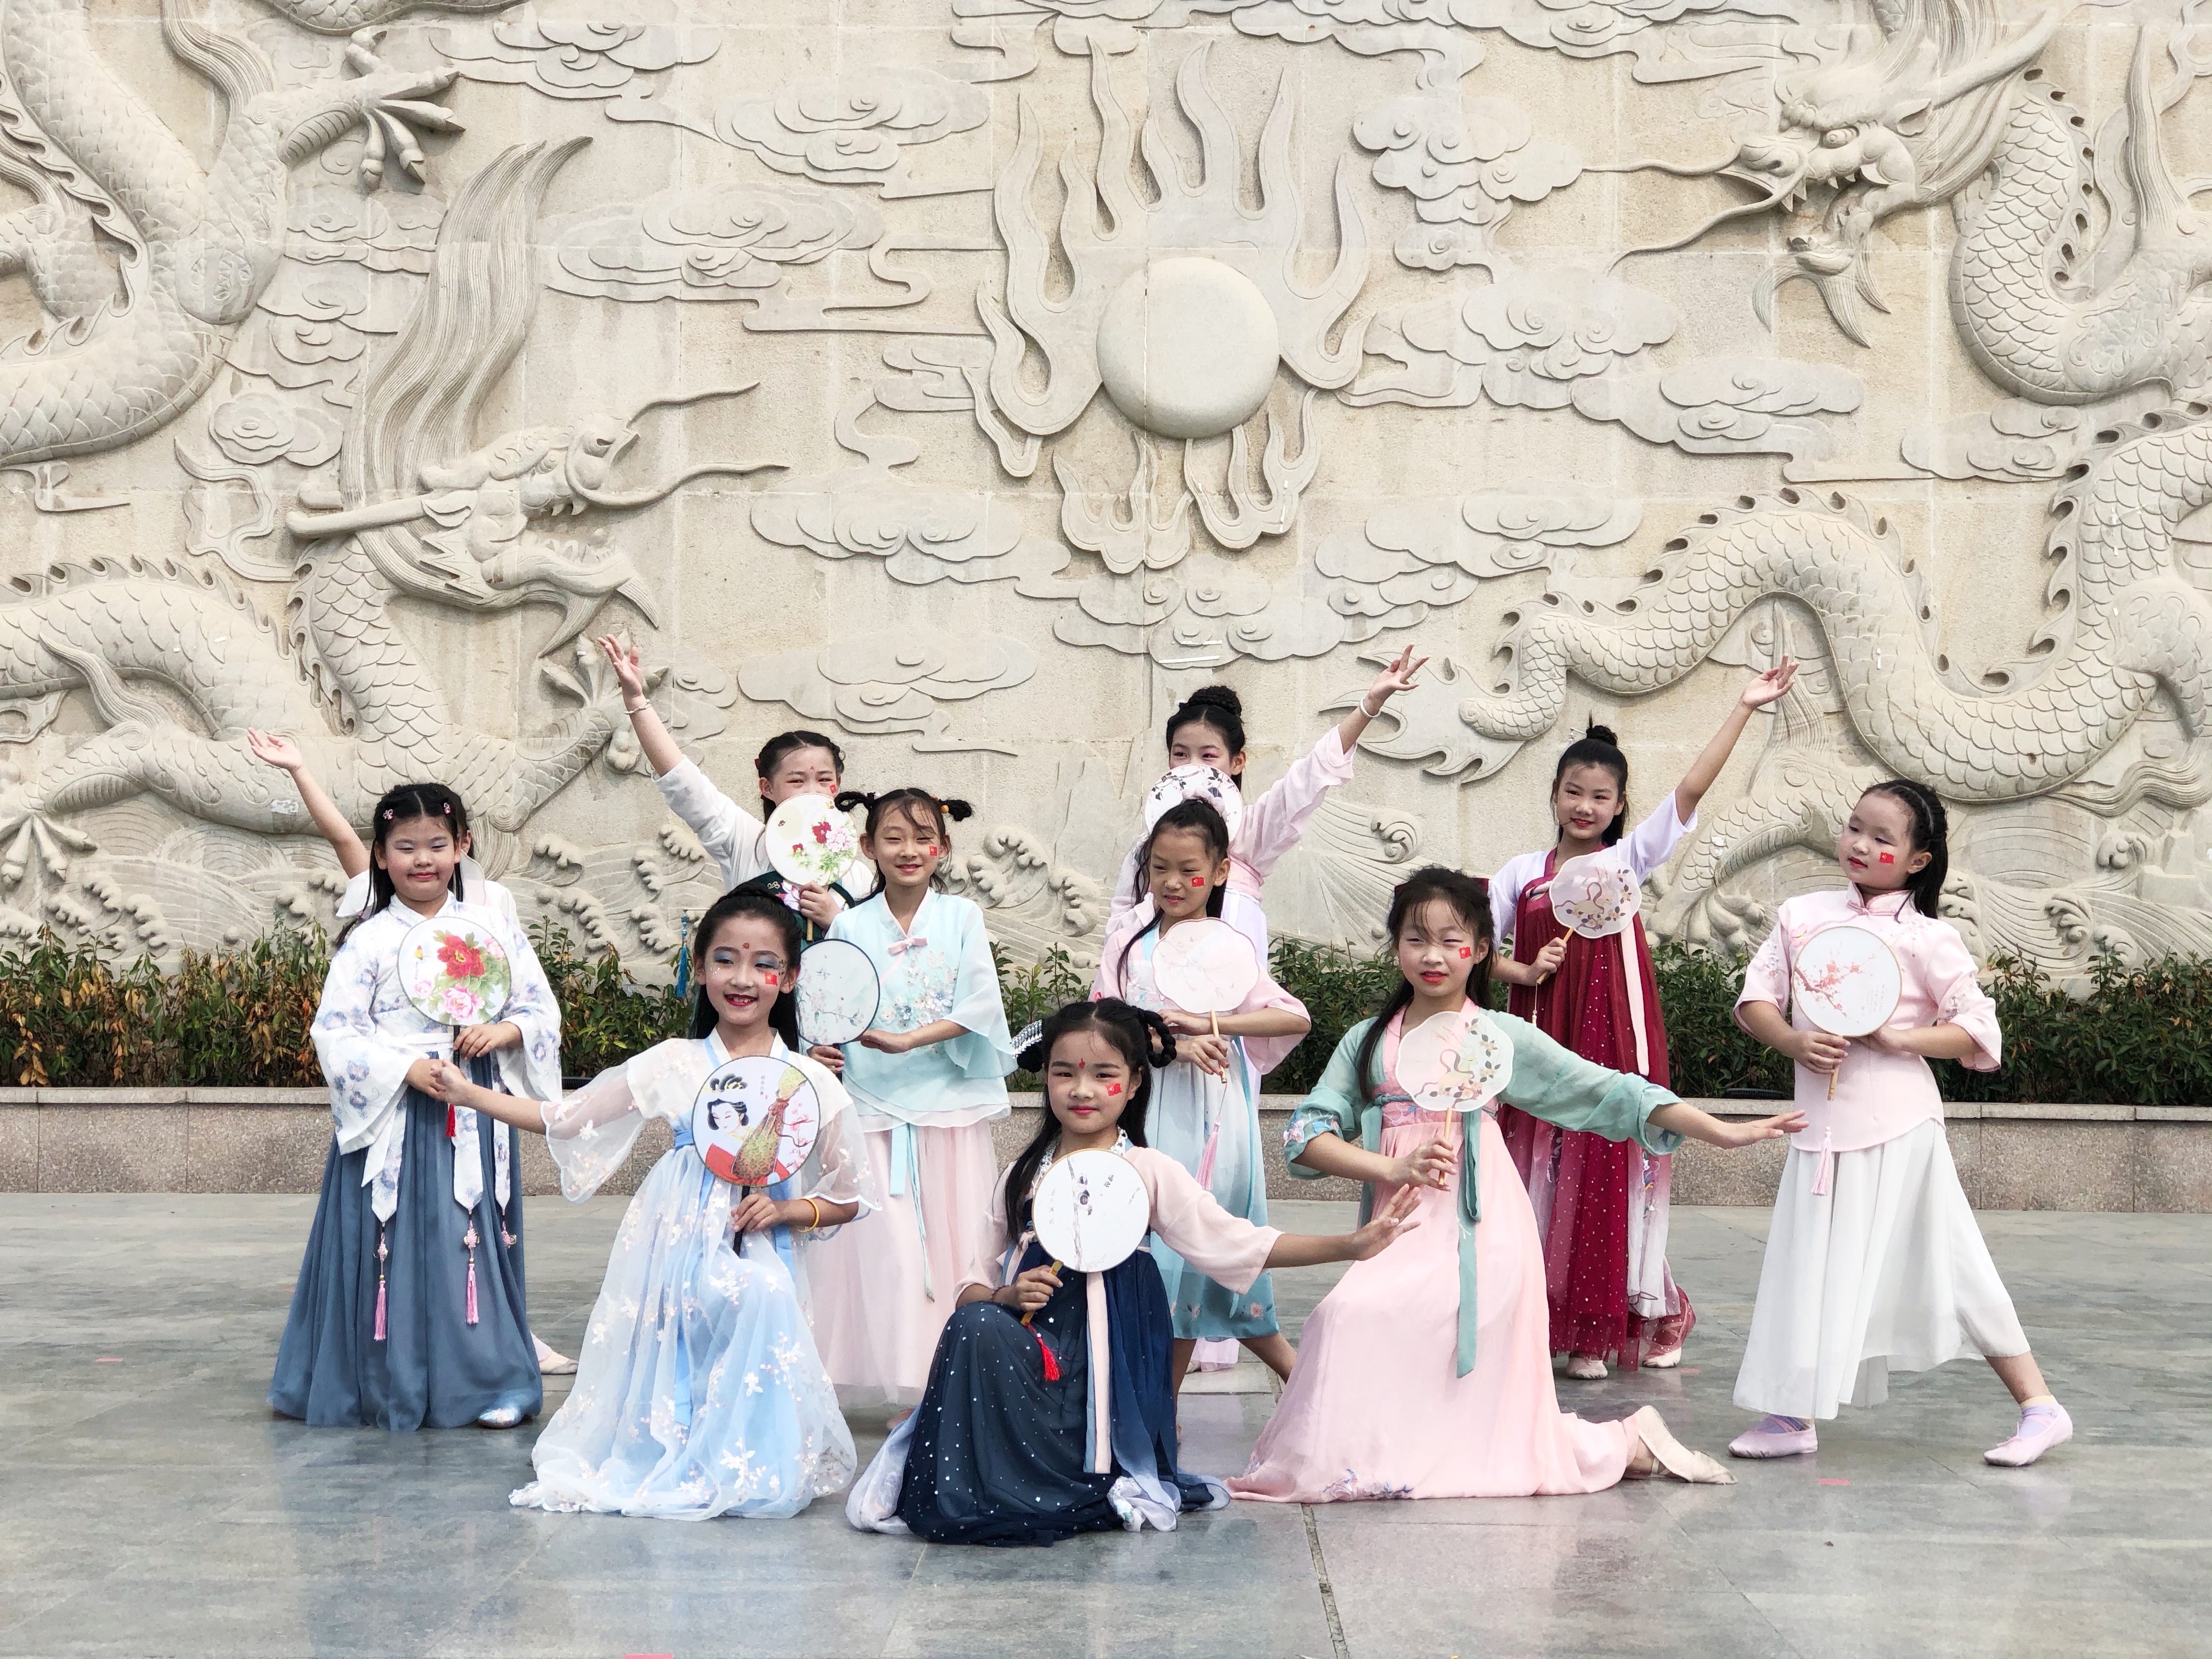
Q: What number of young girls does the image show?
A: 11